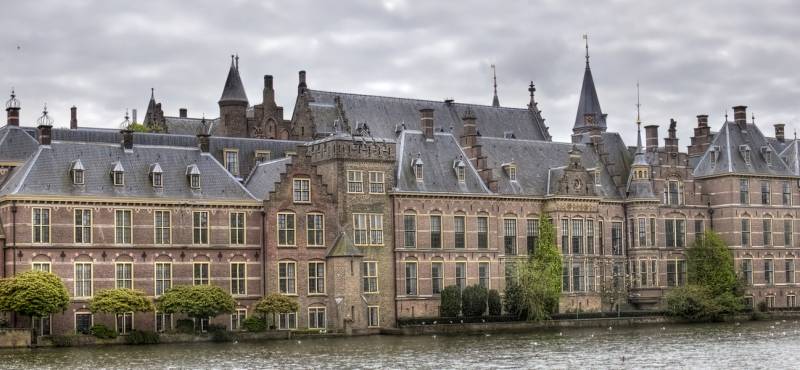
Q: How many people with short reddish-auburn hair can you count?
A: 0